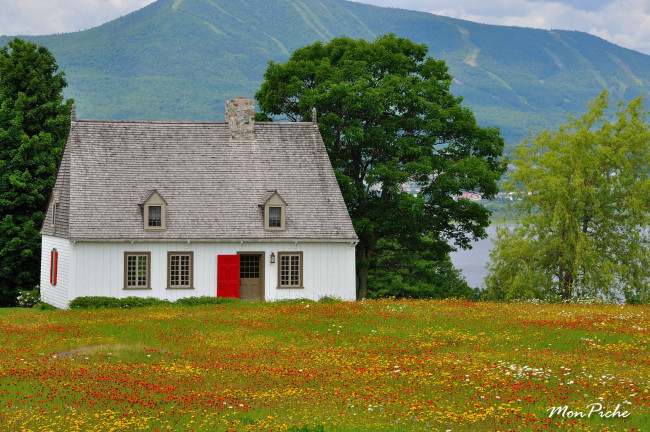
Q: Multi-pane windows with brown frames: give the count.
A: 3